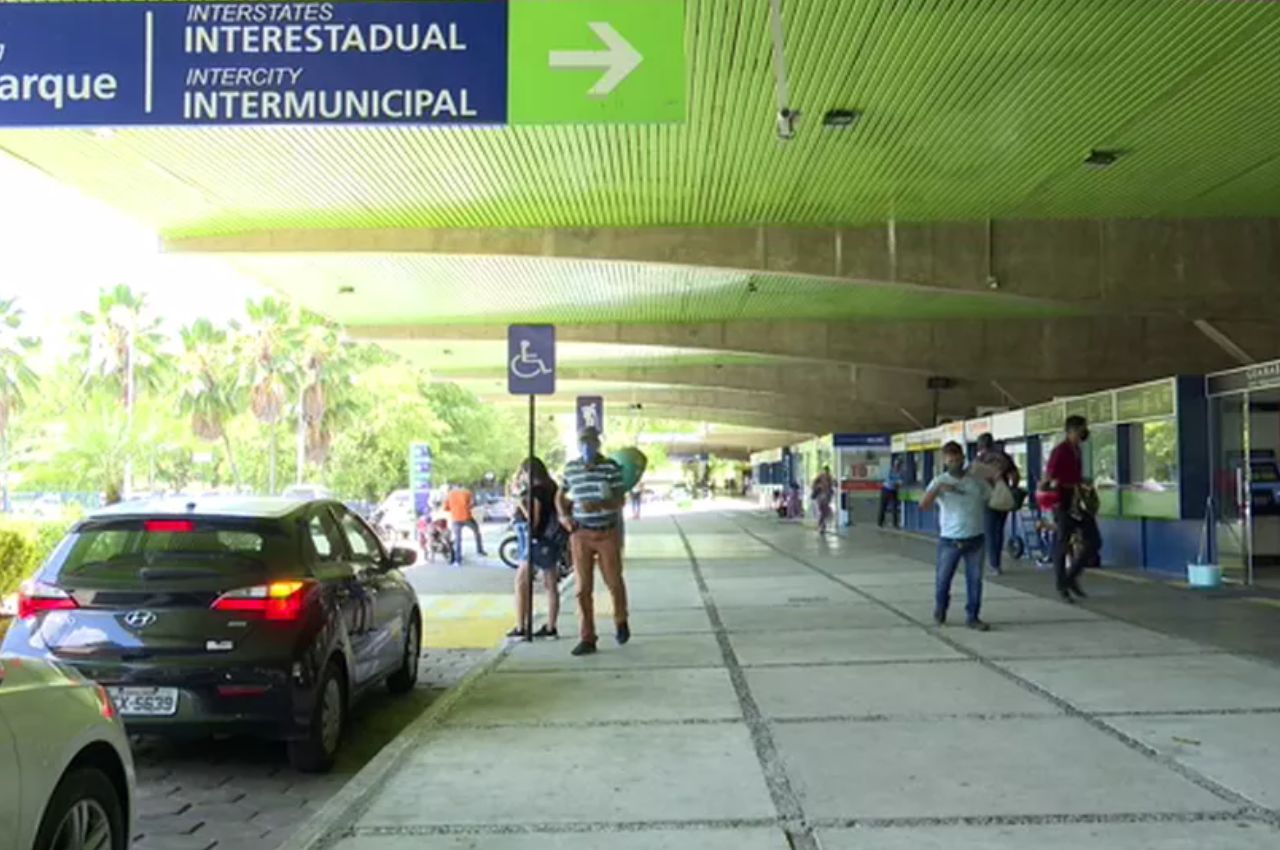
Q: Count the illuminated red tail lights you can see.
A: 3